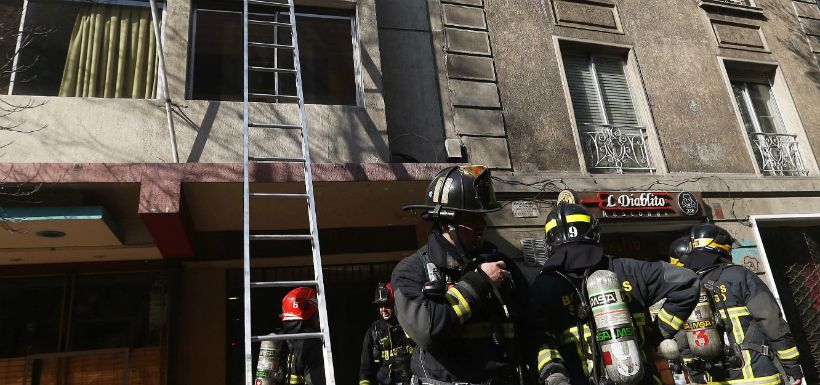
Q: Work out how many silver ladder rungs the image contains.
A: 11